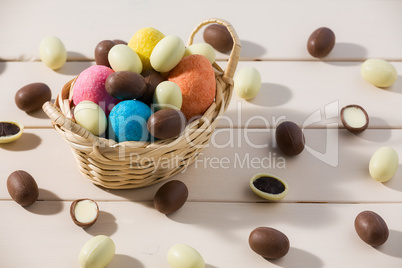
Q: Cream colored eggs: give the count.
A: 11